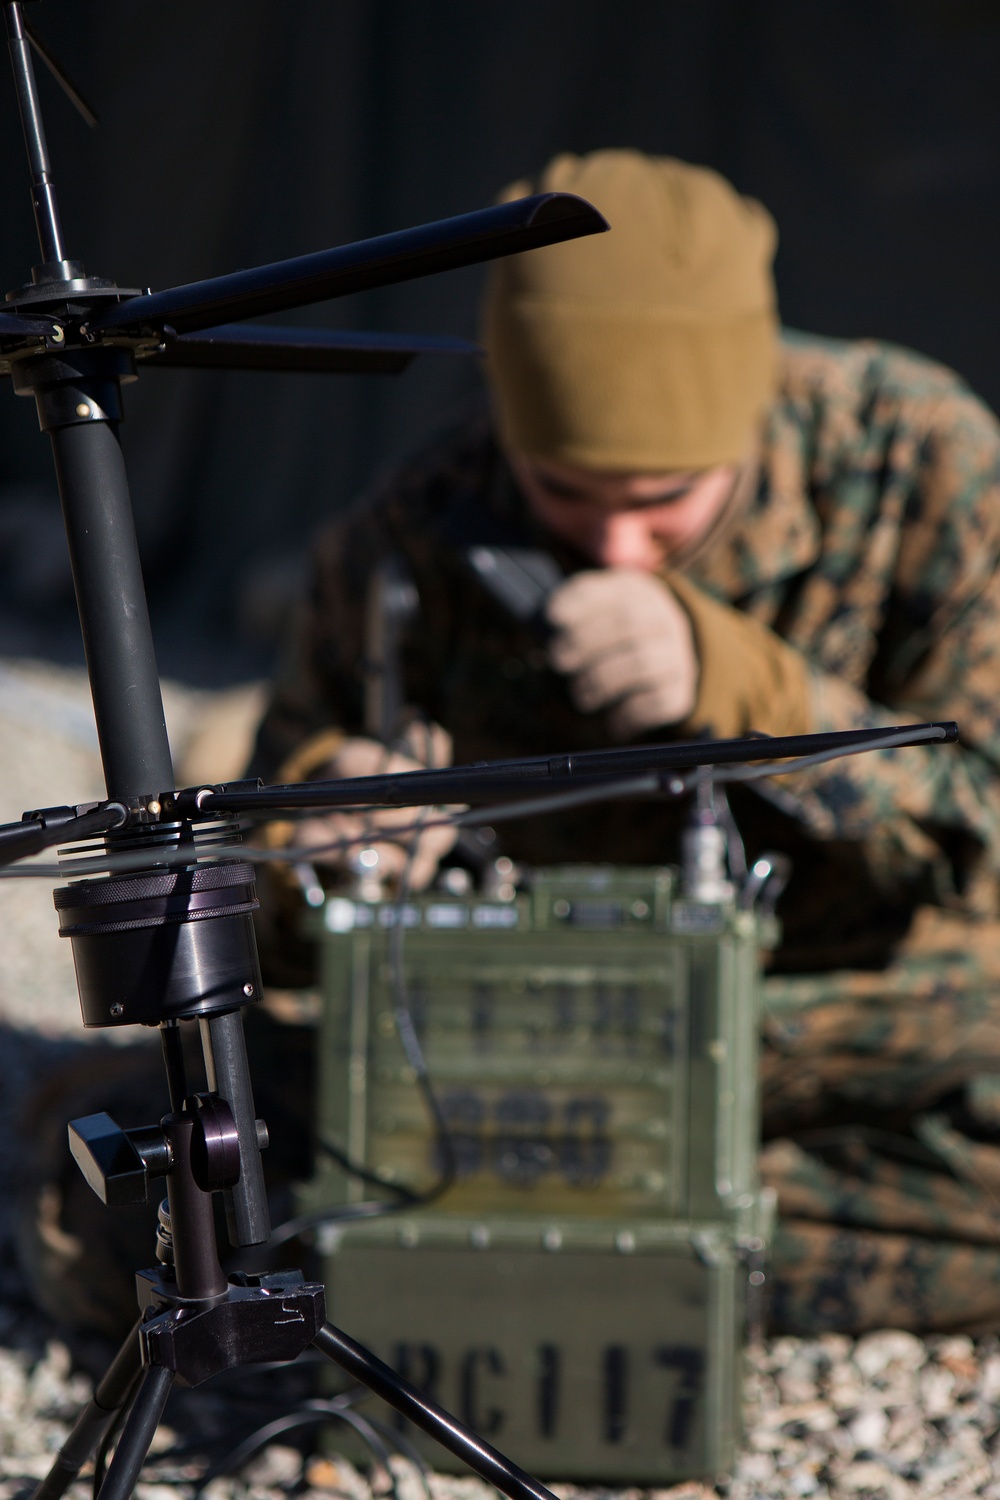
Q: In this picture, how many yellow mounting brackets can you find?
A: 0